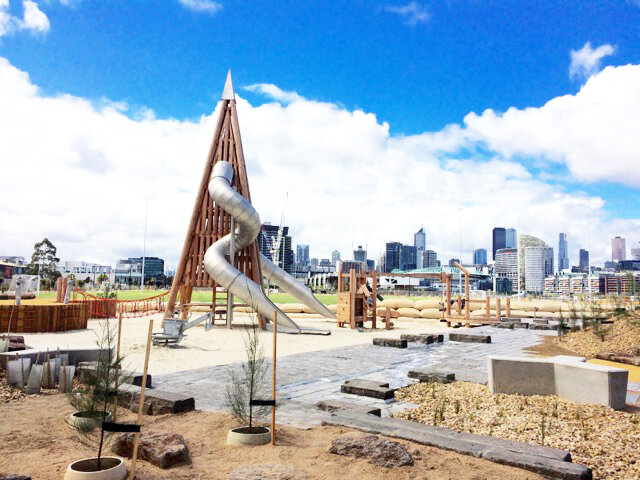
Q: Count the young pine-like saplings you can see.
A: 3